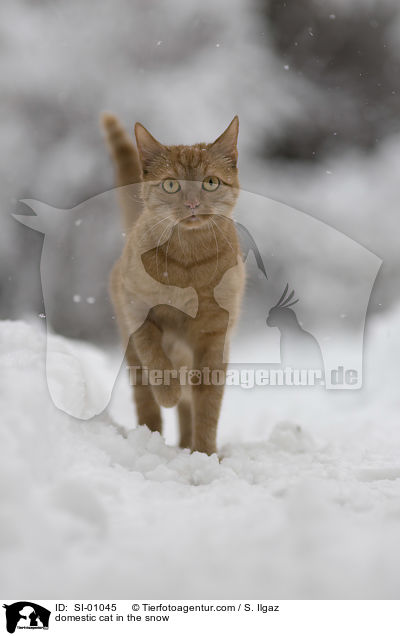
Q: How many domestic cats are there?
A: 1